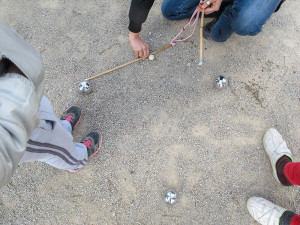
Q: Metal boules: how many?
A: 3